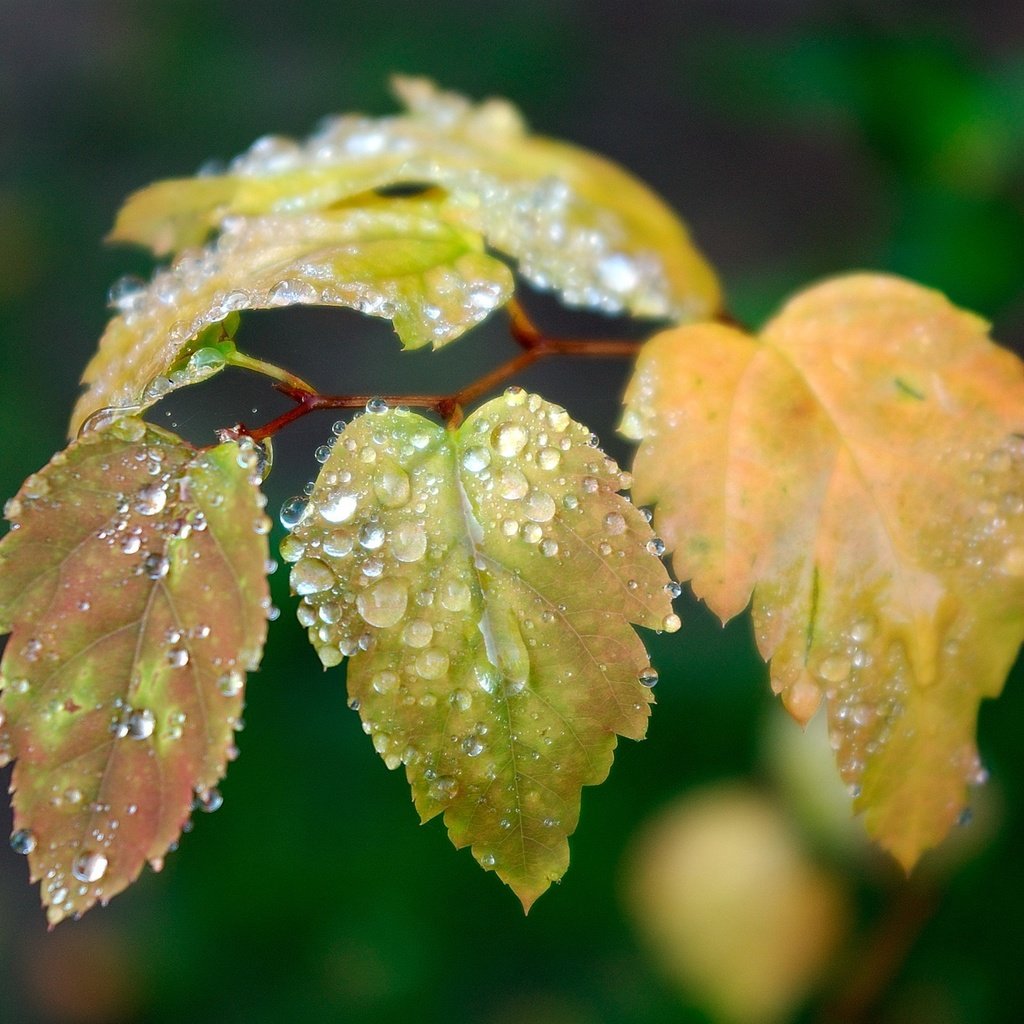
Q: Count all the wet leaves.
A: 5